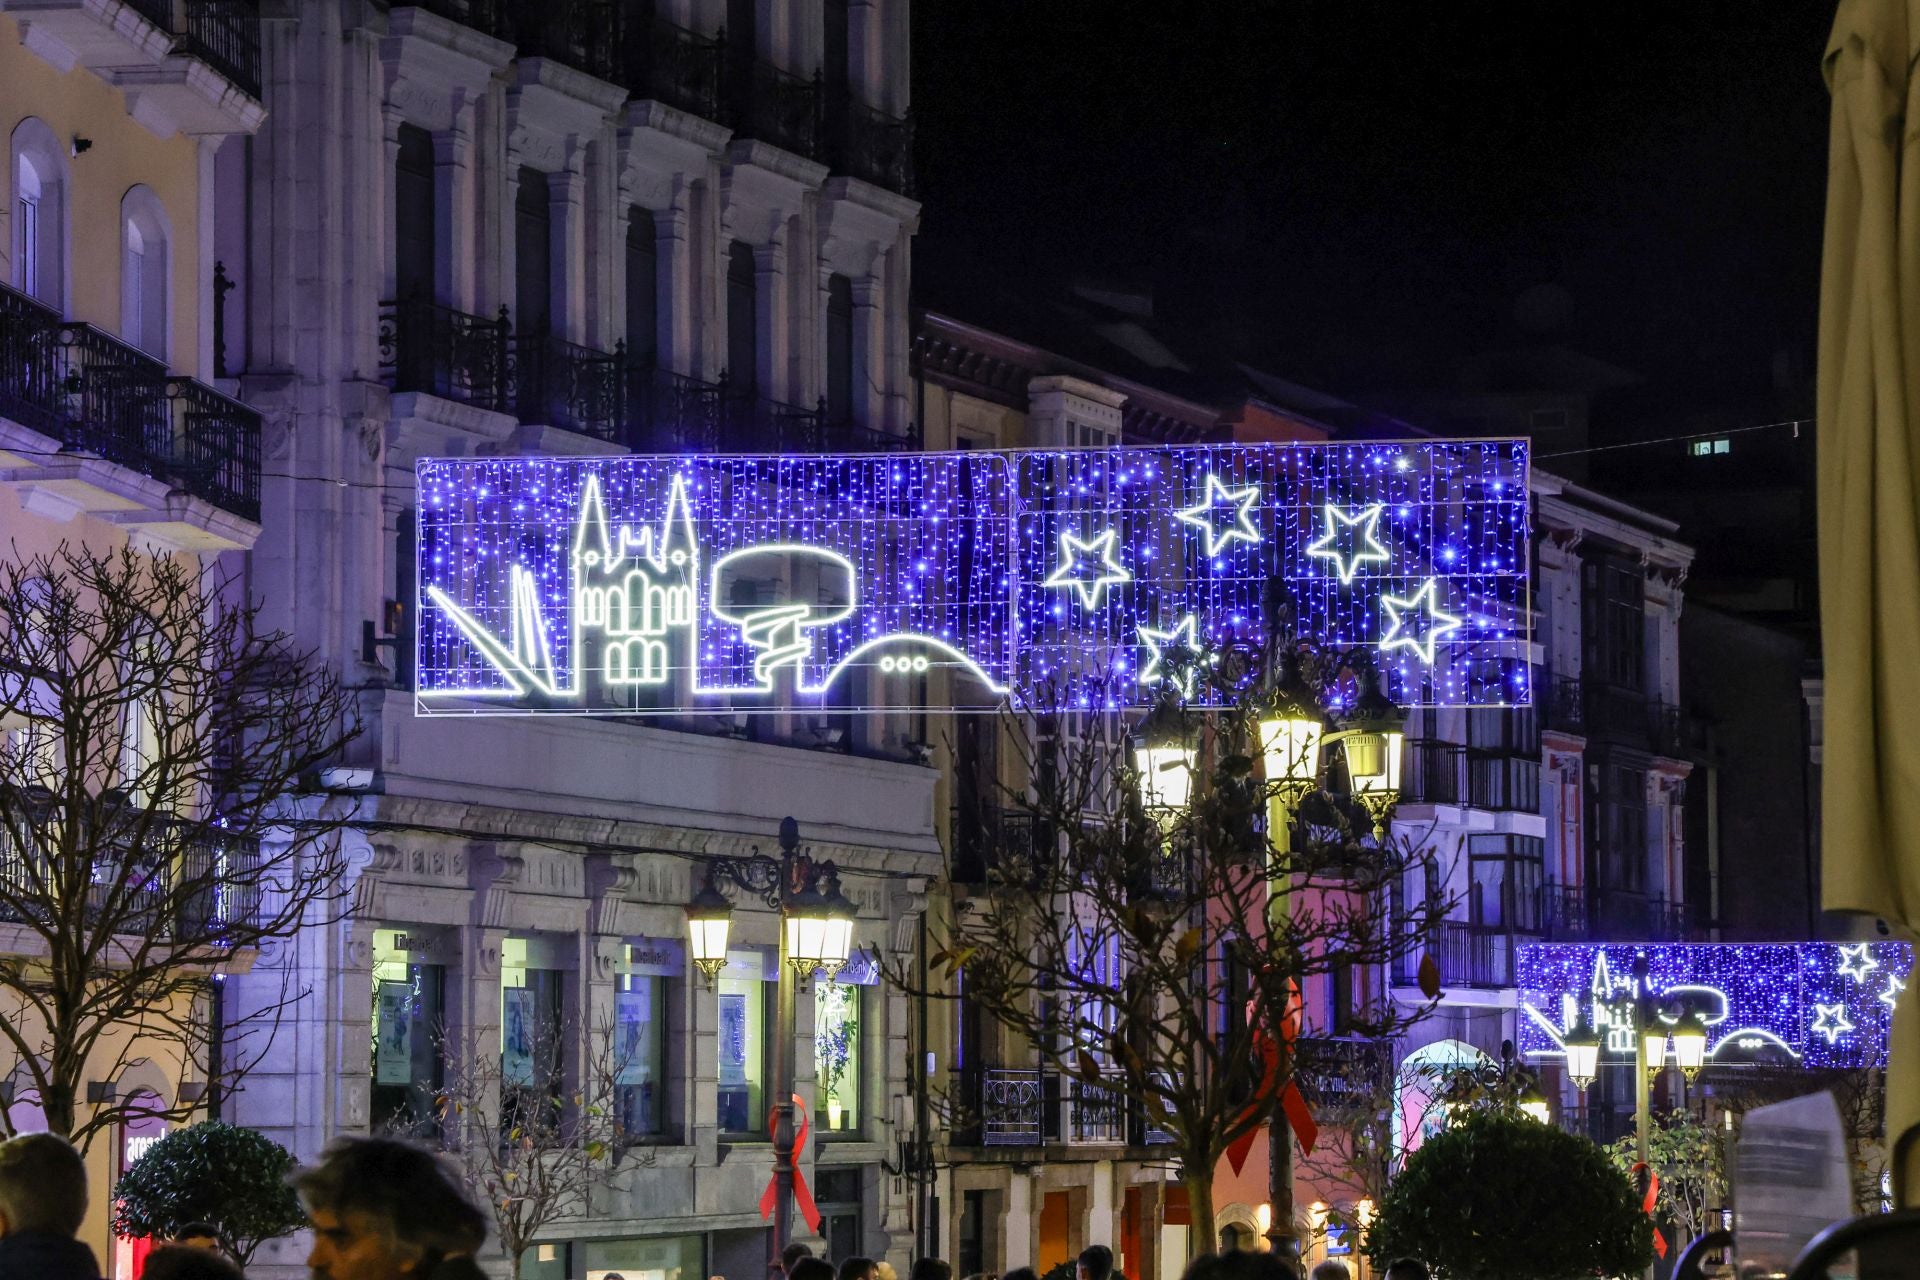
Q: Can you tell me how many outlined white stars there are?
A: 8